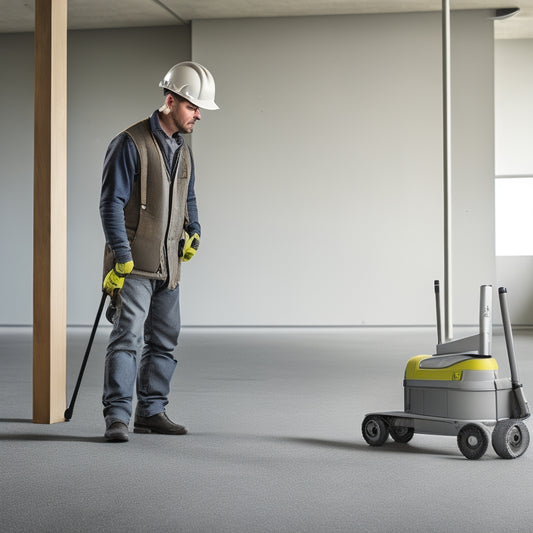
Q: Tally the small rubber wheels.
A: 4